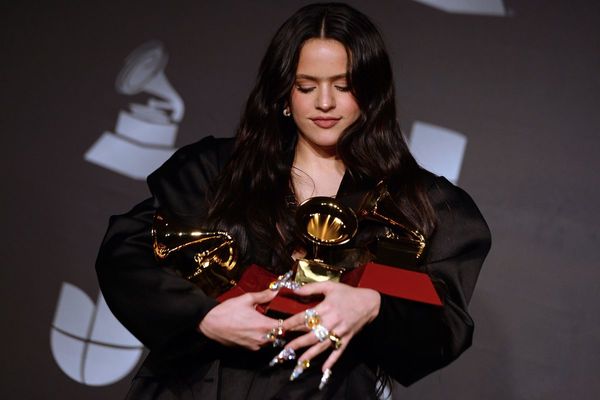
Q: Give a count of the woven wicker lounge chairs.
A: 0